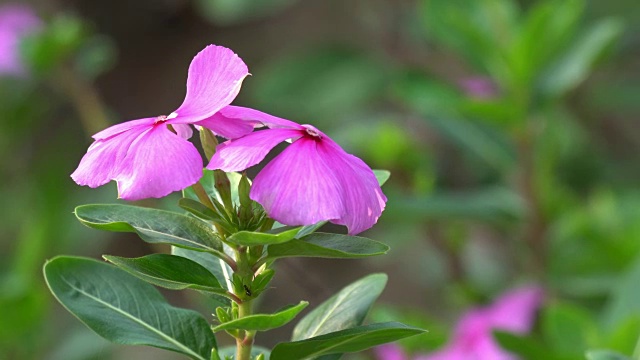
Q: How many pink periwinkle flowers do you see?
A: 2